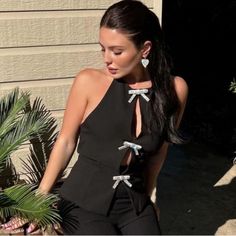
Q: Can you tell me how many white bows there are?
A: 3